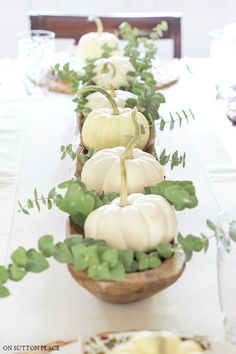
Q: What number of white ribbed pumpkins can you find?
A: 6